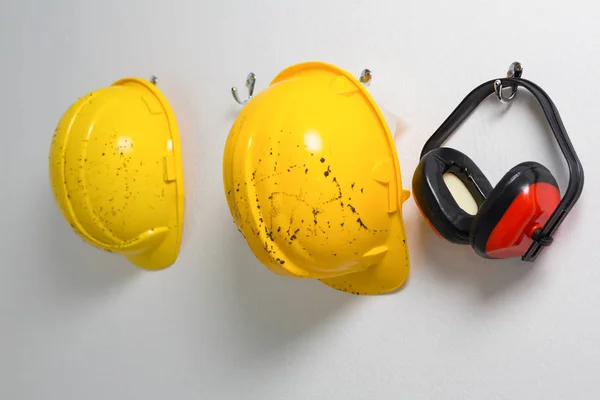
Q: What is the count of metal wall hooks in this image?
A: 4